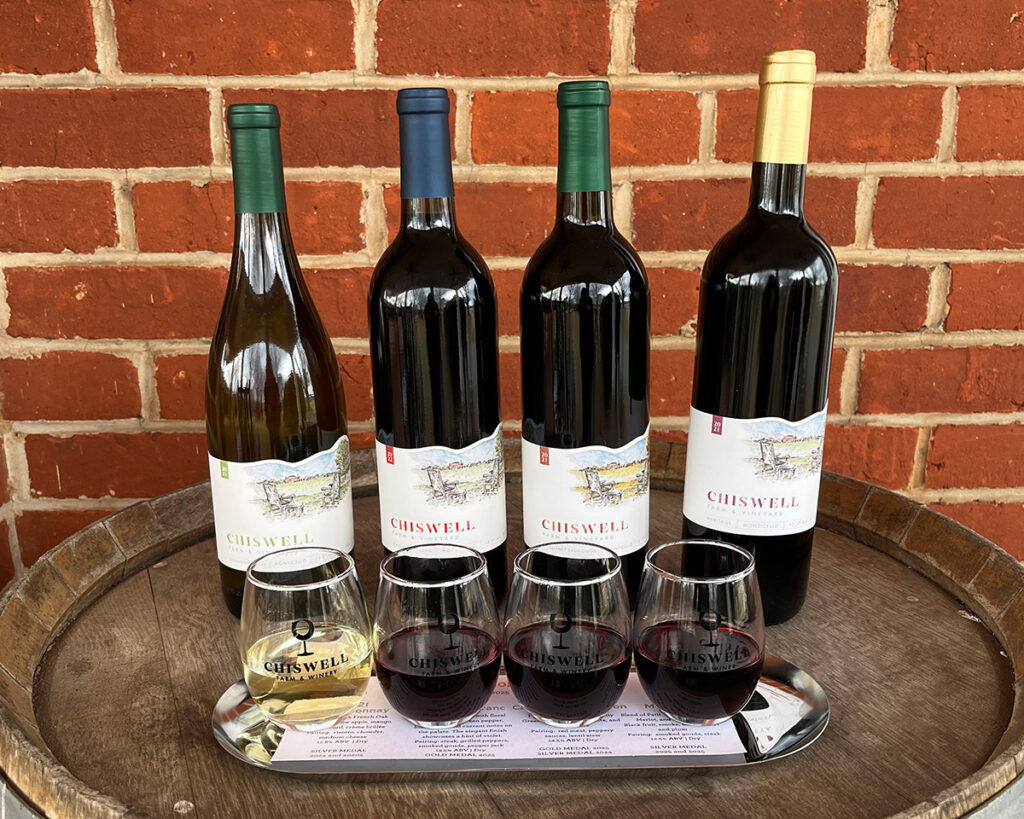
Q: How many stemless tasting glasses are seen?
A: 4